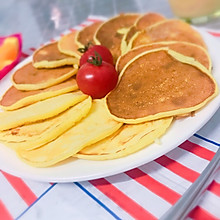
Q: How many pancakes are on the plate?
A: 14